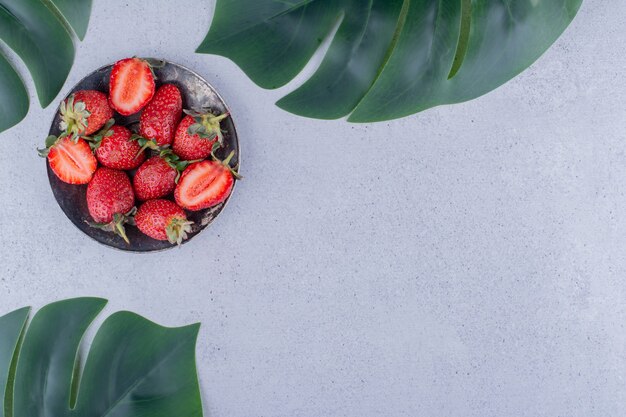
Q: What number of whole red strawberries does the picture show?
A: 7